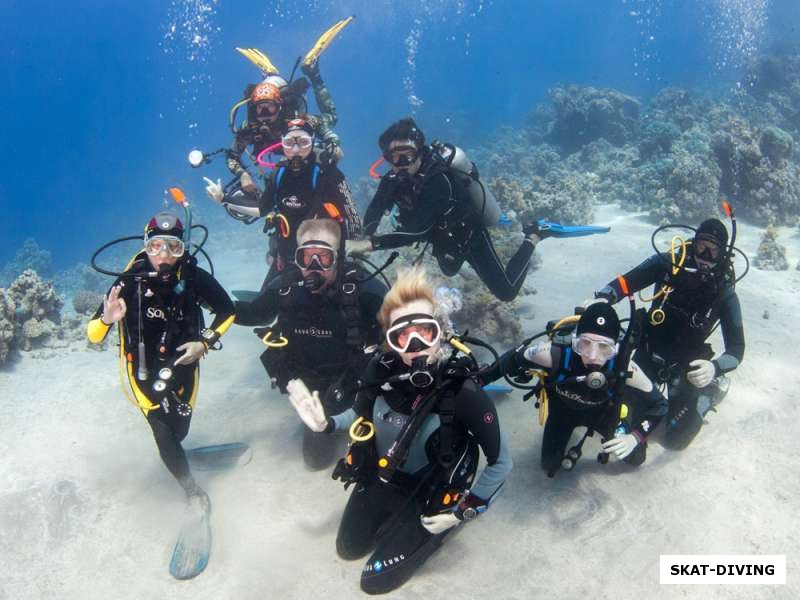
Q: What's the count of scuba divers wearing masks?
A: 8